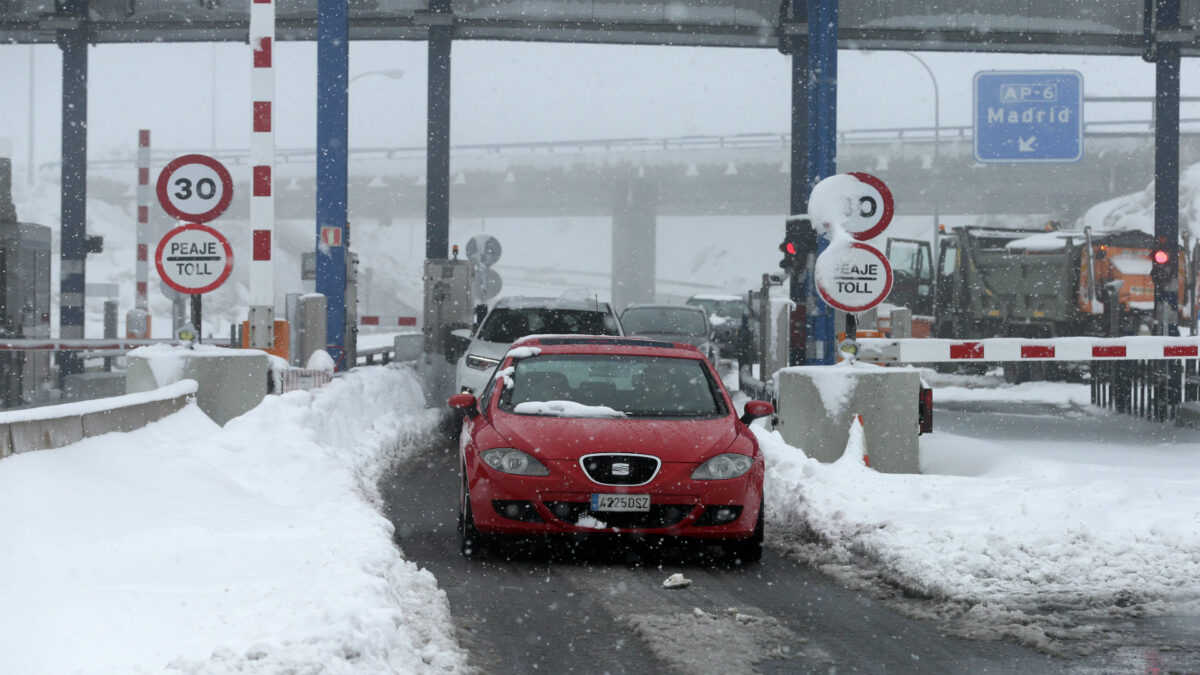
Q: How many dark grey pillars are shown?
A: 4